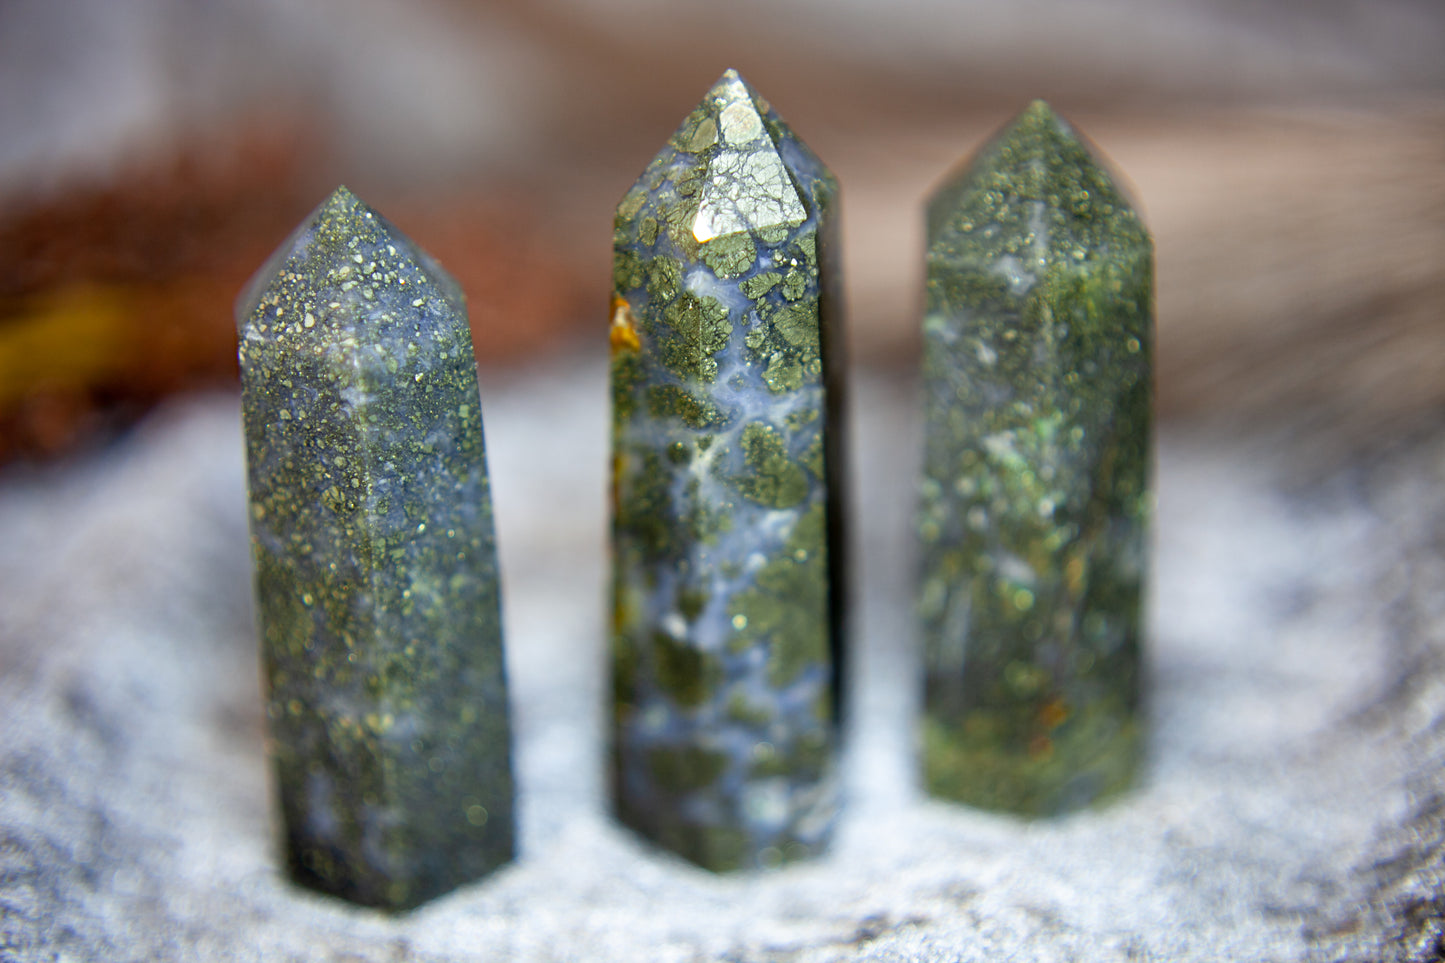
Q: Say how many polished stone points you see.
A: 3